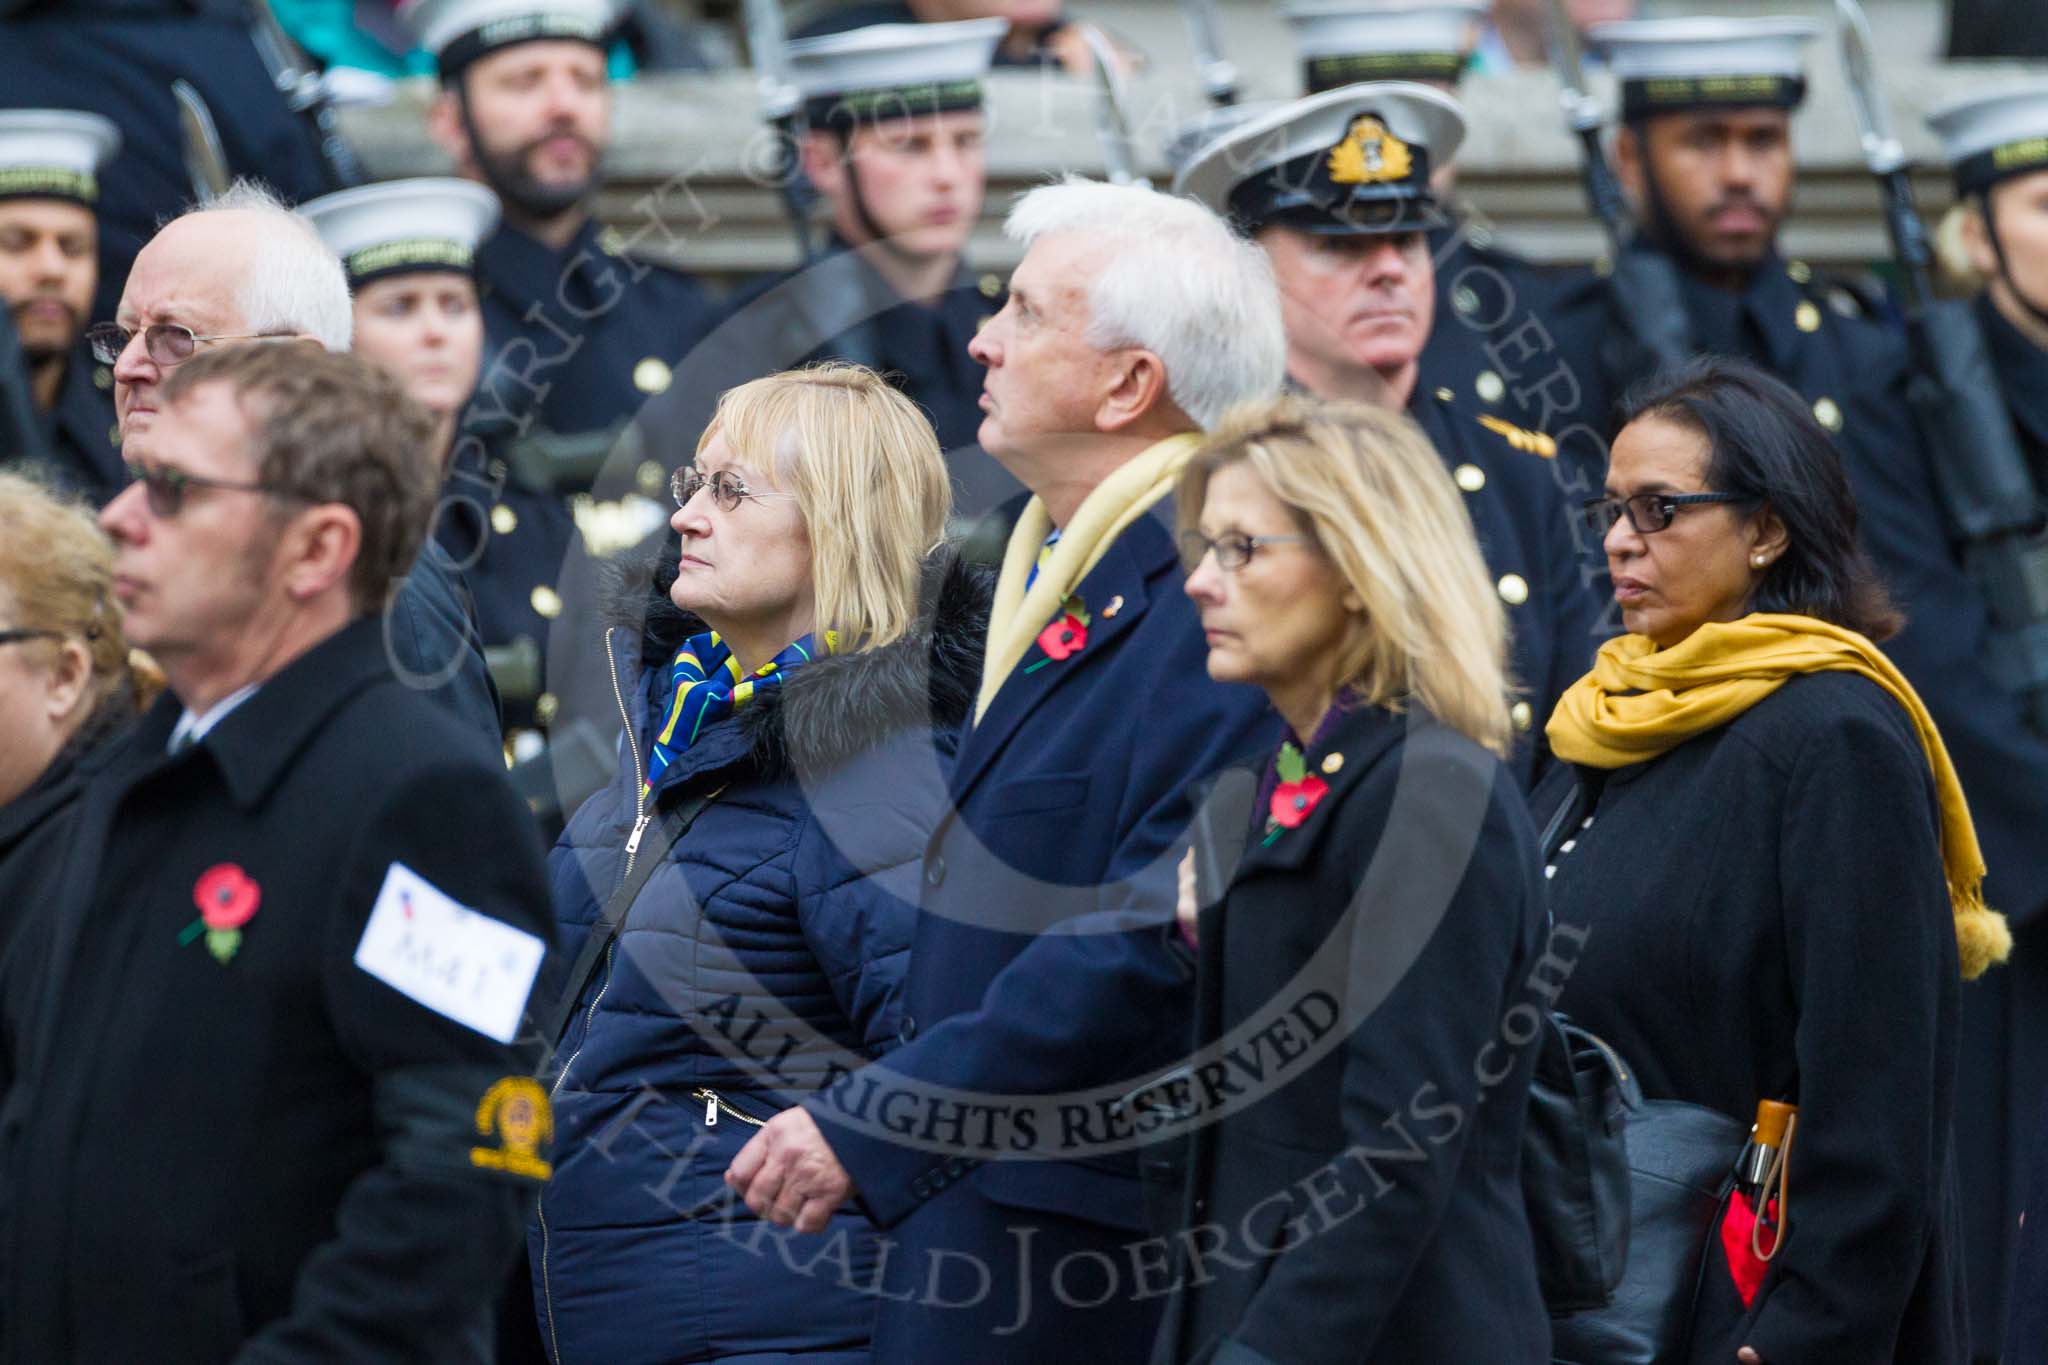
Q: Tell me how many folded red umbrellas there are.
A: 1